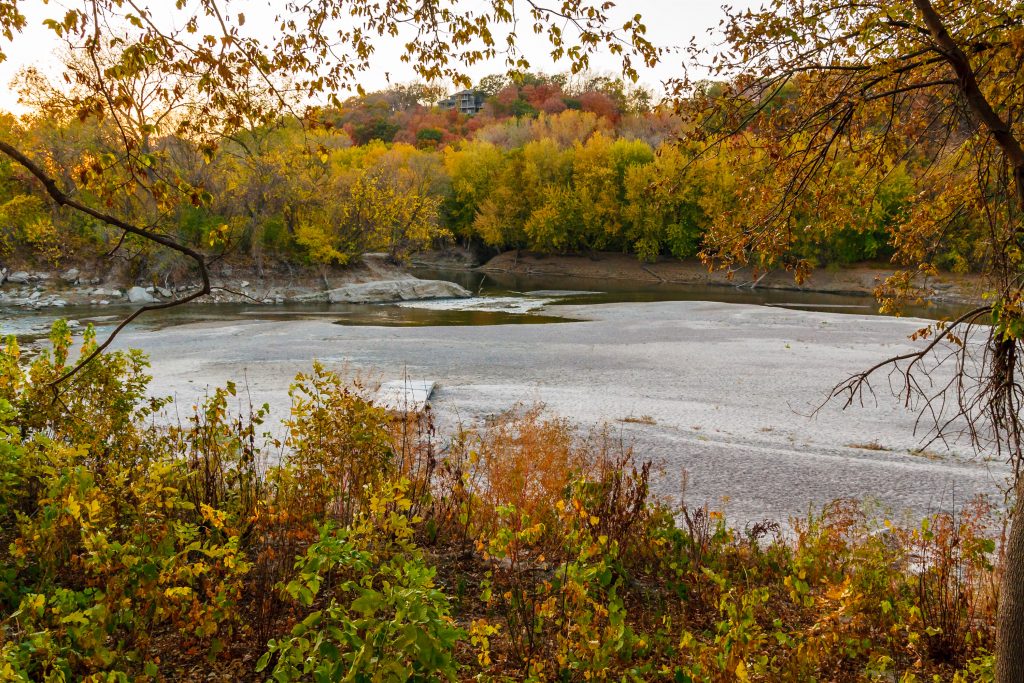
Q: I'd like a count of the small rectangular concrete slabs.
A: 1